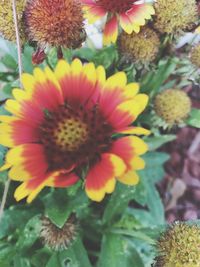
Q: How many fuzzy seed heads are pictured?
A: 8